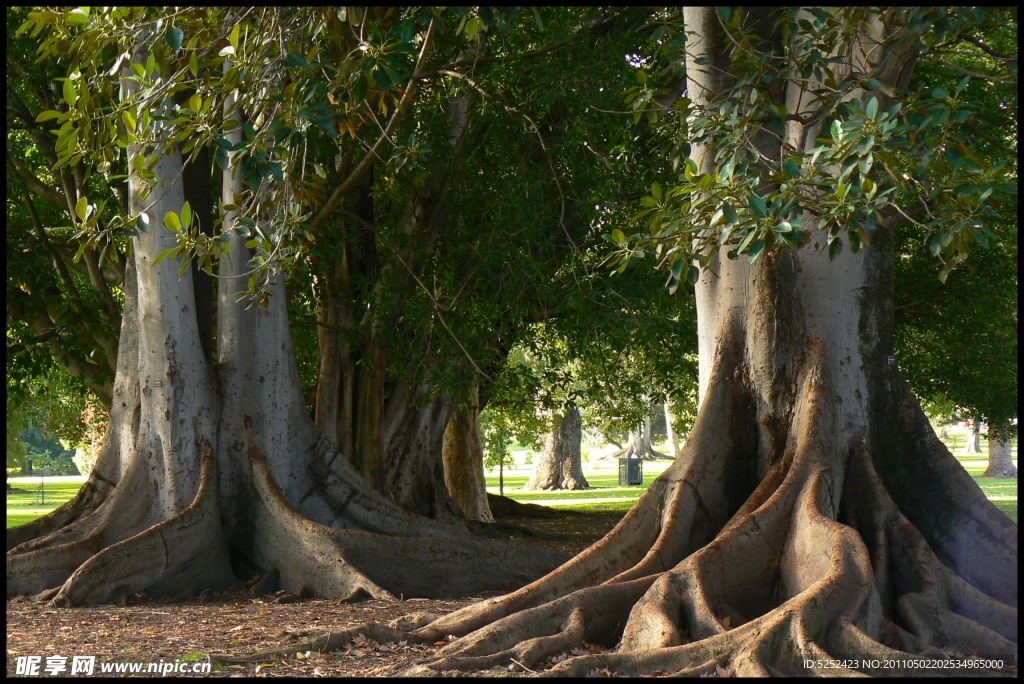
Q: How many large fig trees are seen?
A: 2